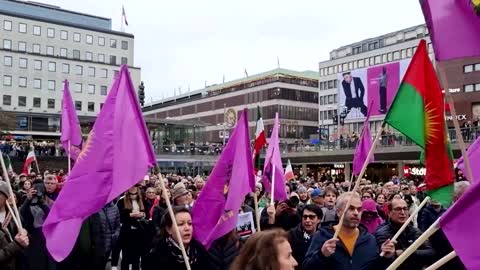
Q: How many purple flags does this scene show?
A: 8